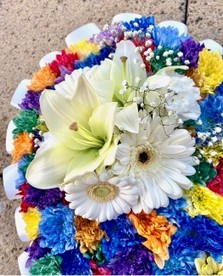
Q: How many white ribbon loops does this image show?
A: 10